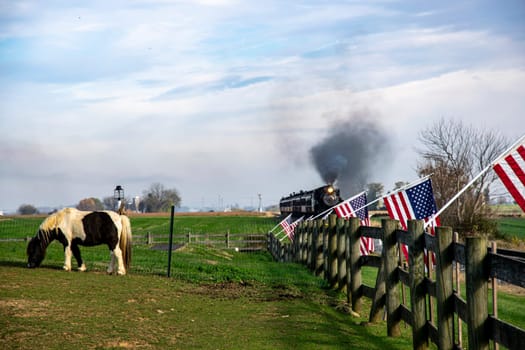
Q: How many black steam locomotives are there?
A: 1